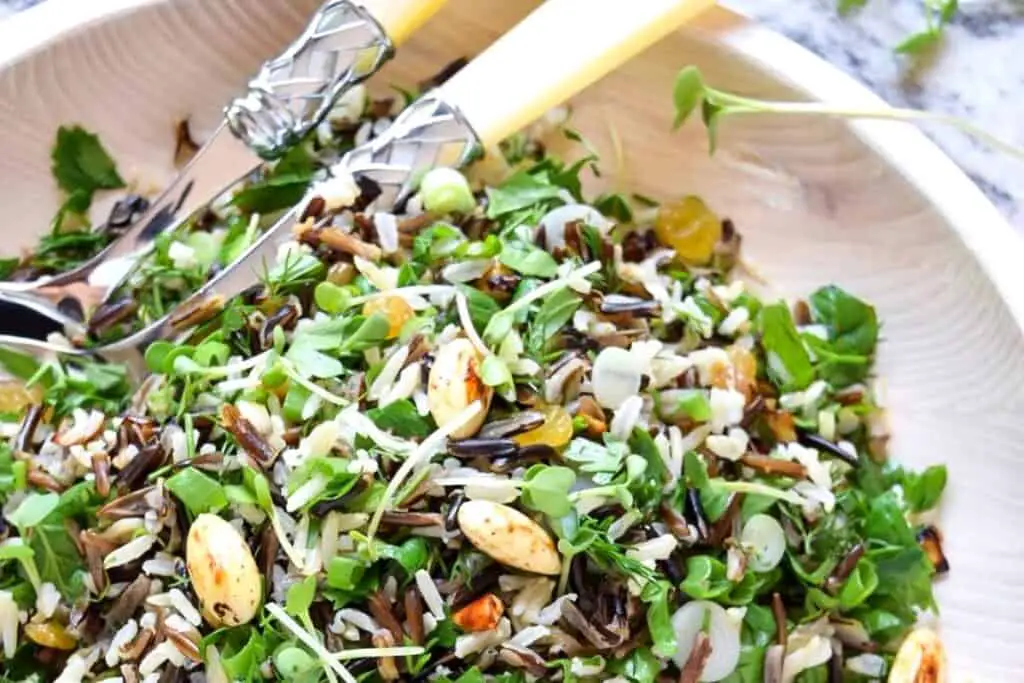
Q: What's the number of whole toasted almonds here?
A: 4